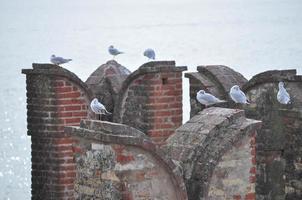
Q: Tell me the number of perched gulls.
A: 7